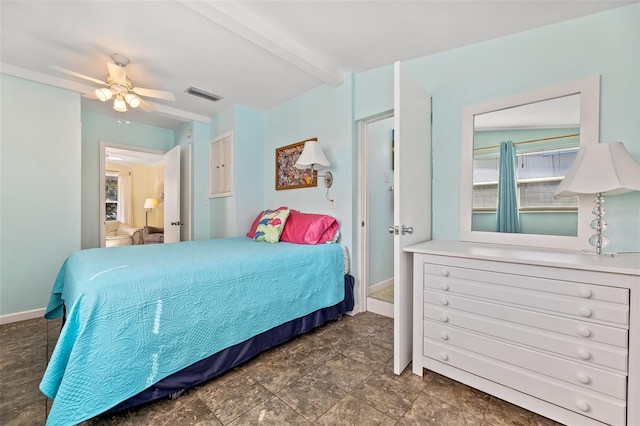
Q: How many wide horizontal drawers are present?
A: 6